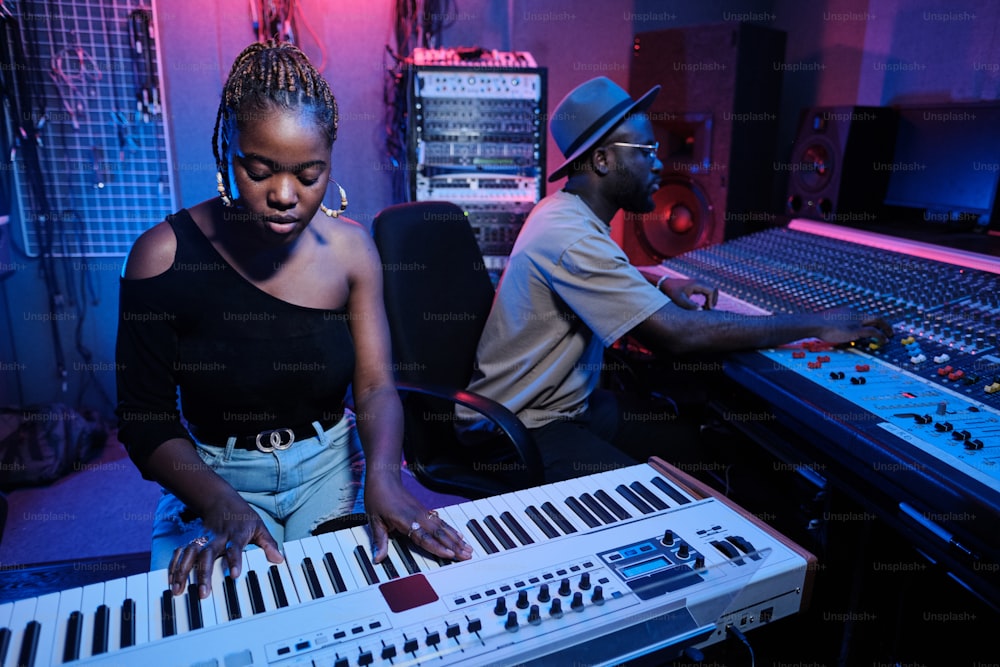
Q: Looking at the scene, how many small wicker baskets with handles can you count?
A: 0